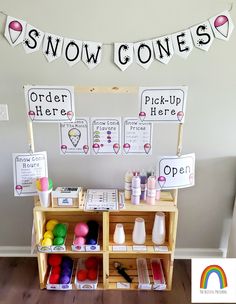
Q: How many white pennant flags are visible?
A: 11